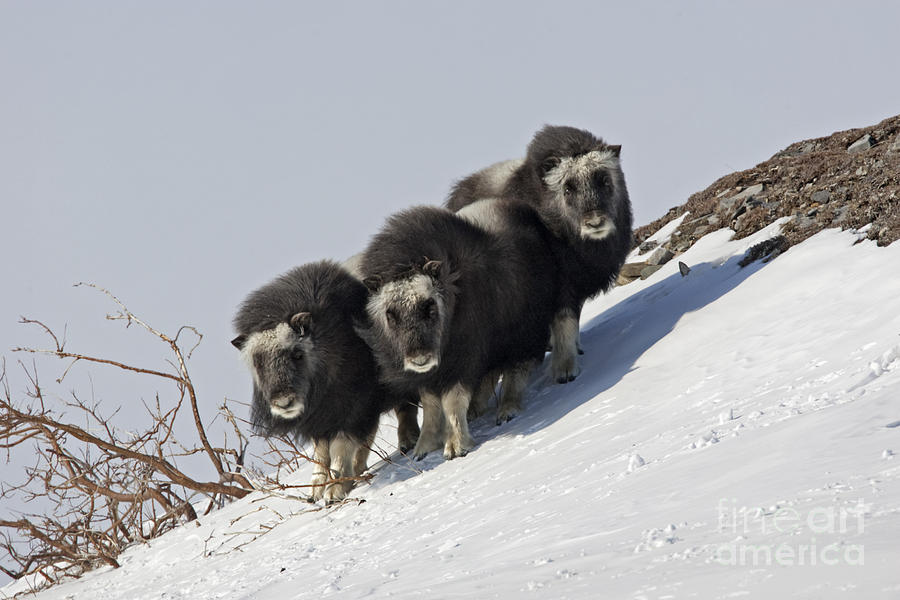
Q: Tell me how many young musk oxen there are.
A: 3